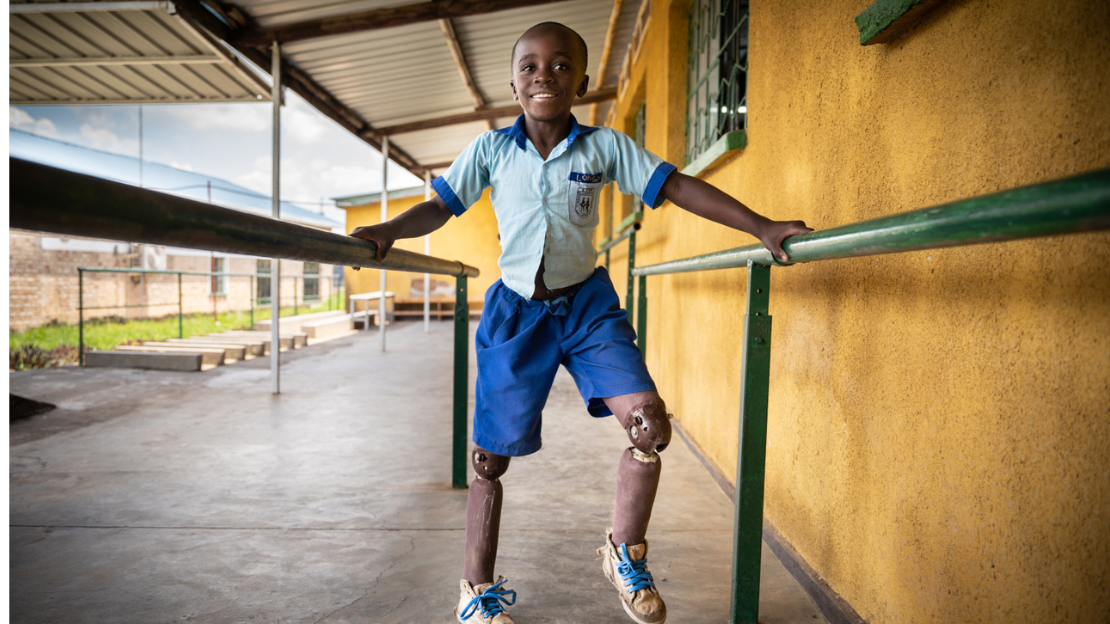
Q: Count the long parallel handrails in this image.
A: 2